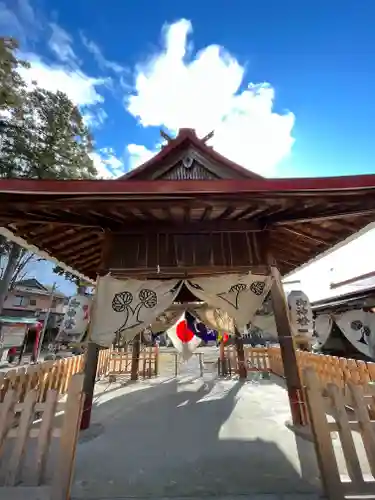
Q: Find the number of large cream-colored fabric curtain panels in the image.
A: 2